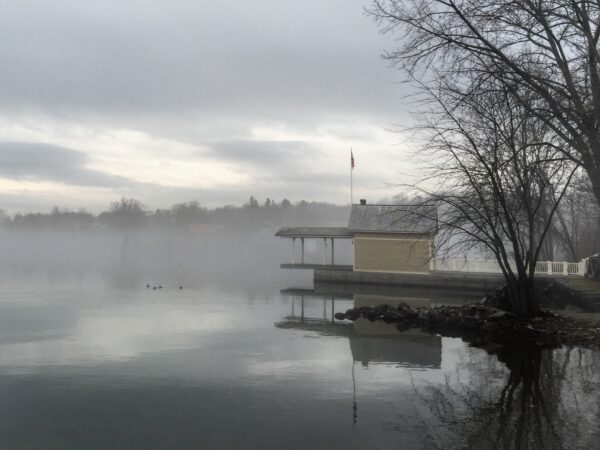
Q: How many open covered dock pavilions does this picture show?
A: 1